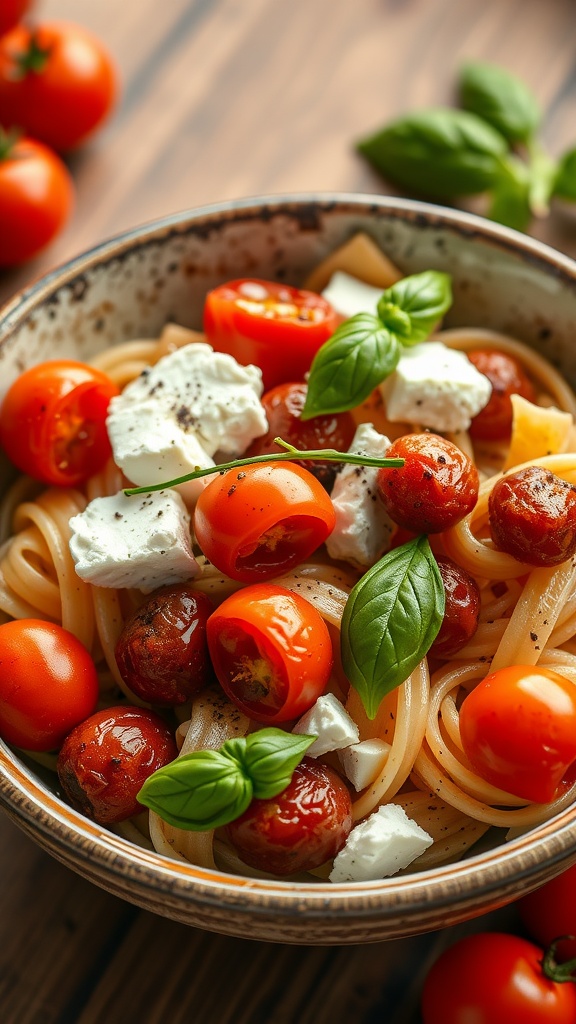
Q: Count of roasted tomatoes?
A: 8